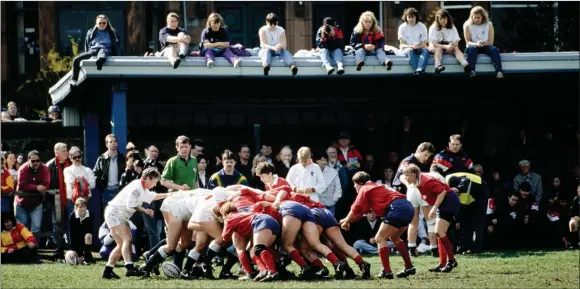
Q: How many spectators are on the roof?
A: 9